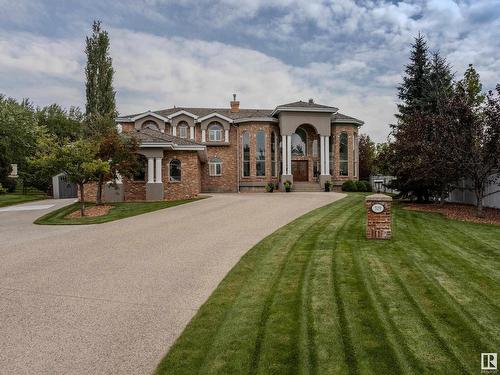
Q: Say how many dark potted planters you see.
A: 3